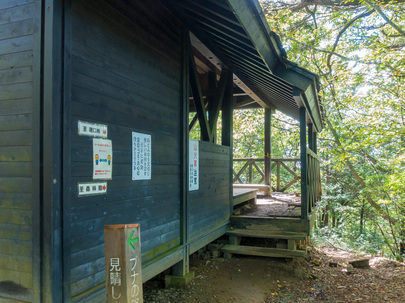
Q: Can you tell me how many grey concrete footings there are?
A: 1